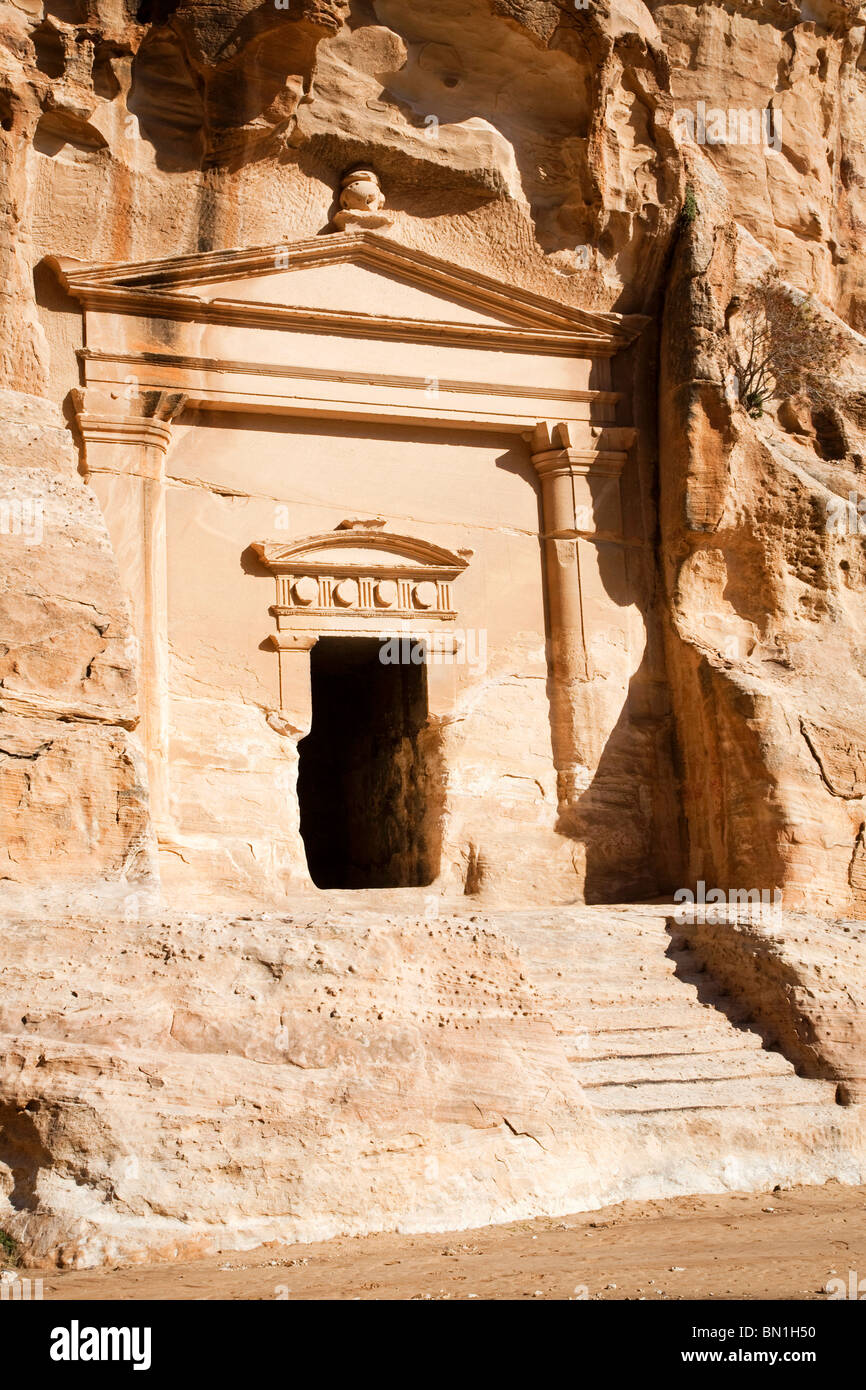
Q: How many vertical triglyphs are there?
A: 5